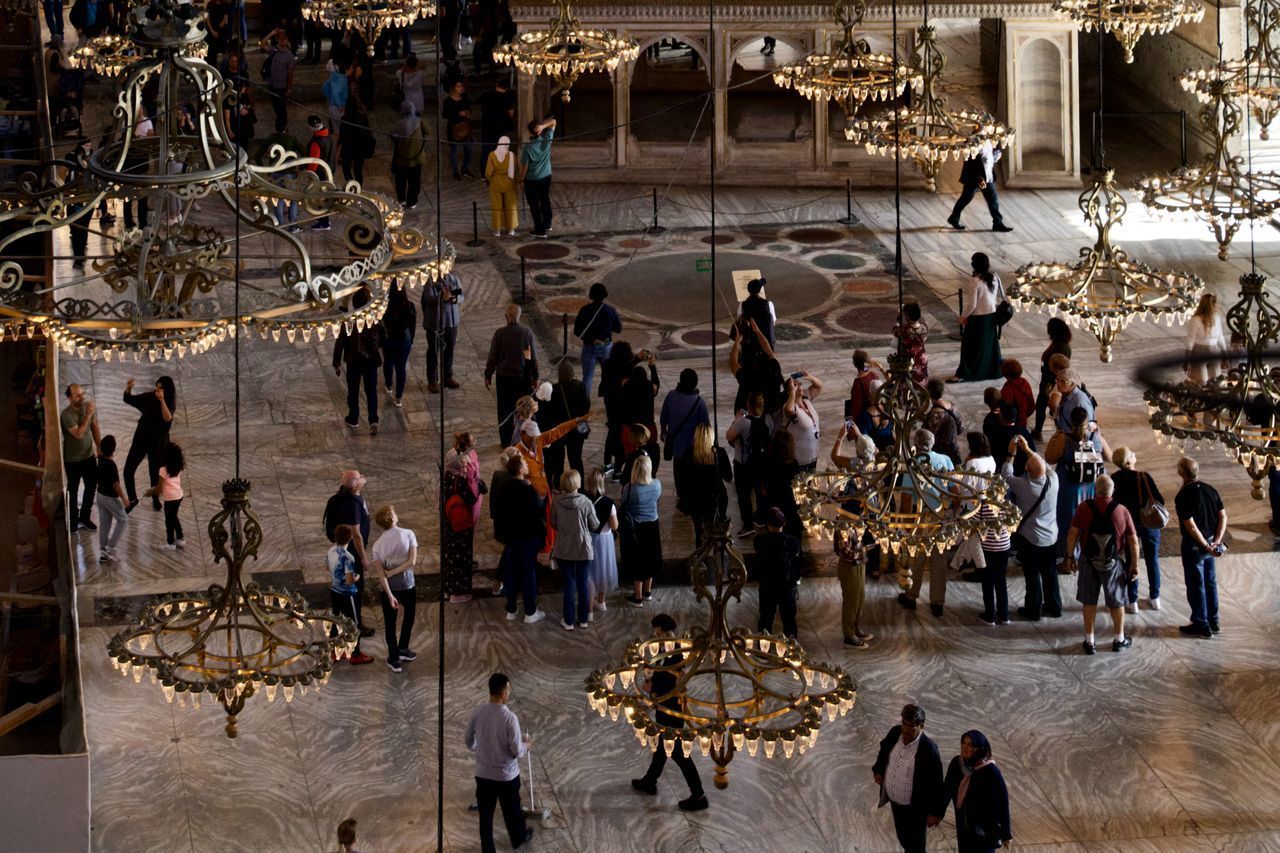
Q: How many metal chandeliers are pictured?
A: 14